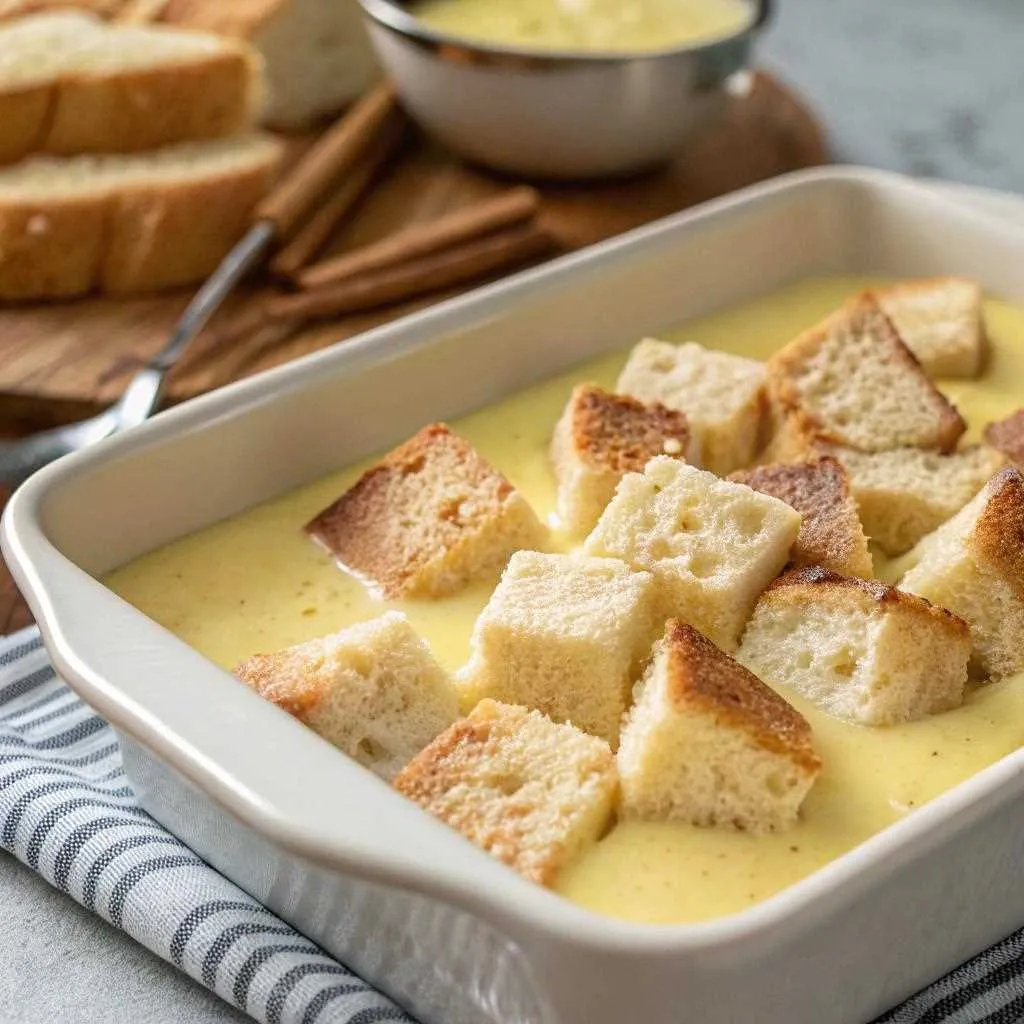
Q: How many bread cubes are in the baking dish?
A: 15